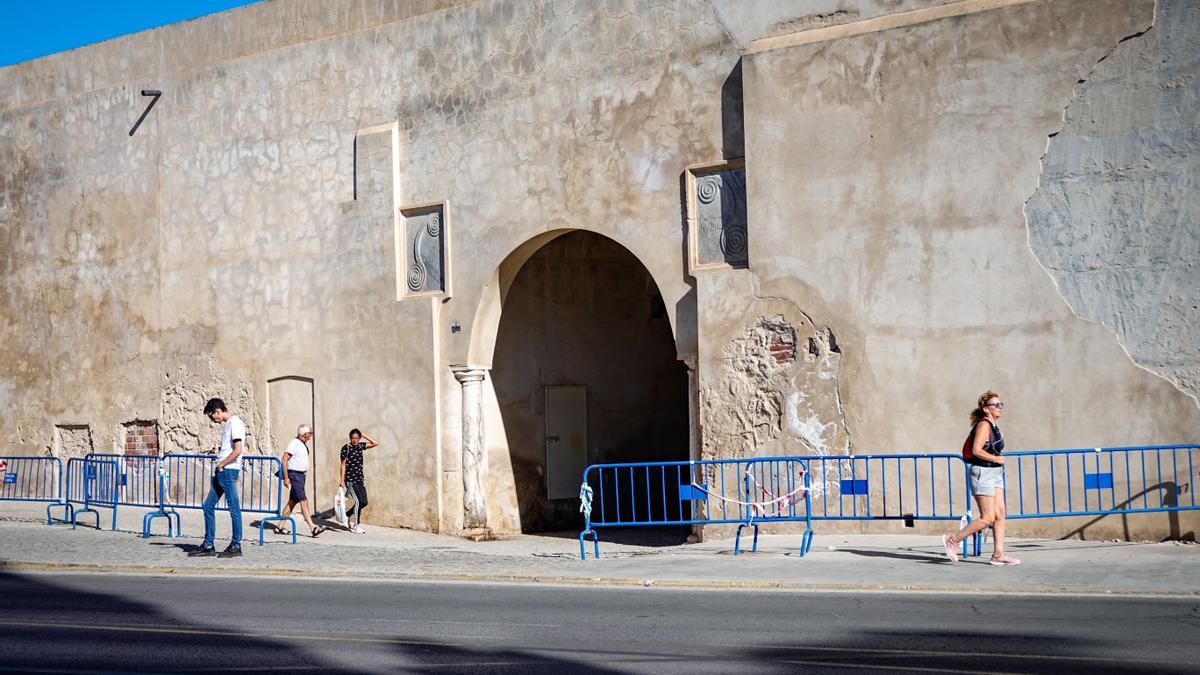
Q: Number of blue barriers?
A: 7